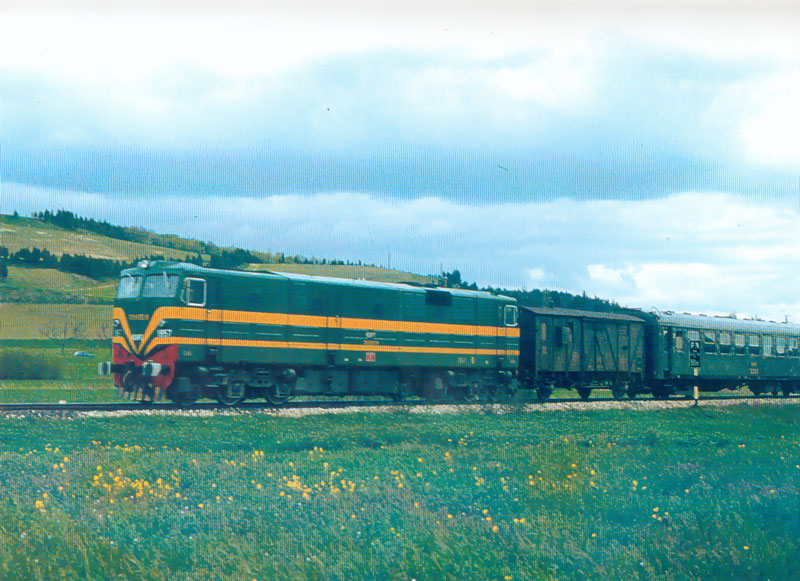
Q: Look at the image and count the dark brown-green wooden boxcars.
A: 1